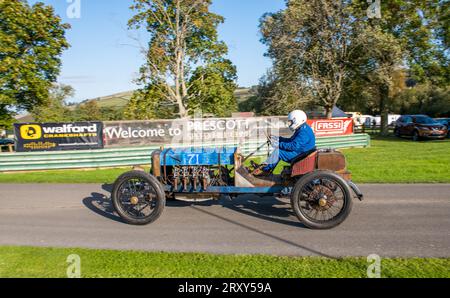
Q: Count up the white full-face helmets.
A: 1